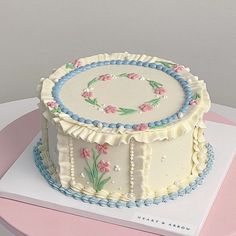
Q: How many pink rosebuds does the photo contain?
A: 14